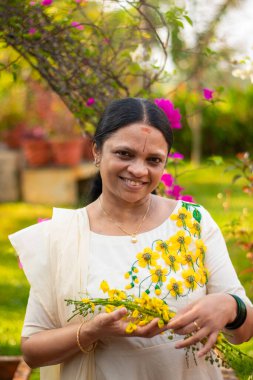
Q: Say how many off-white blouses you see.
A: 1